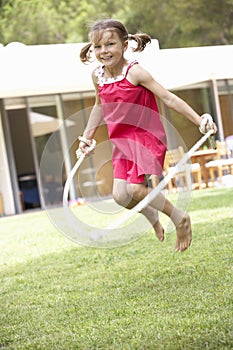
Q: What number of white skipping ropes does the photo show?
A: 1